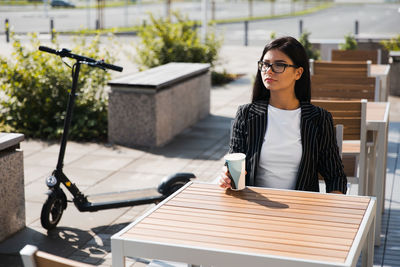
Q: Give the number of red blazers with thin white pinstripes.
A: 0